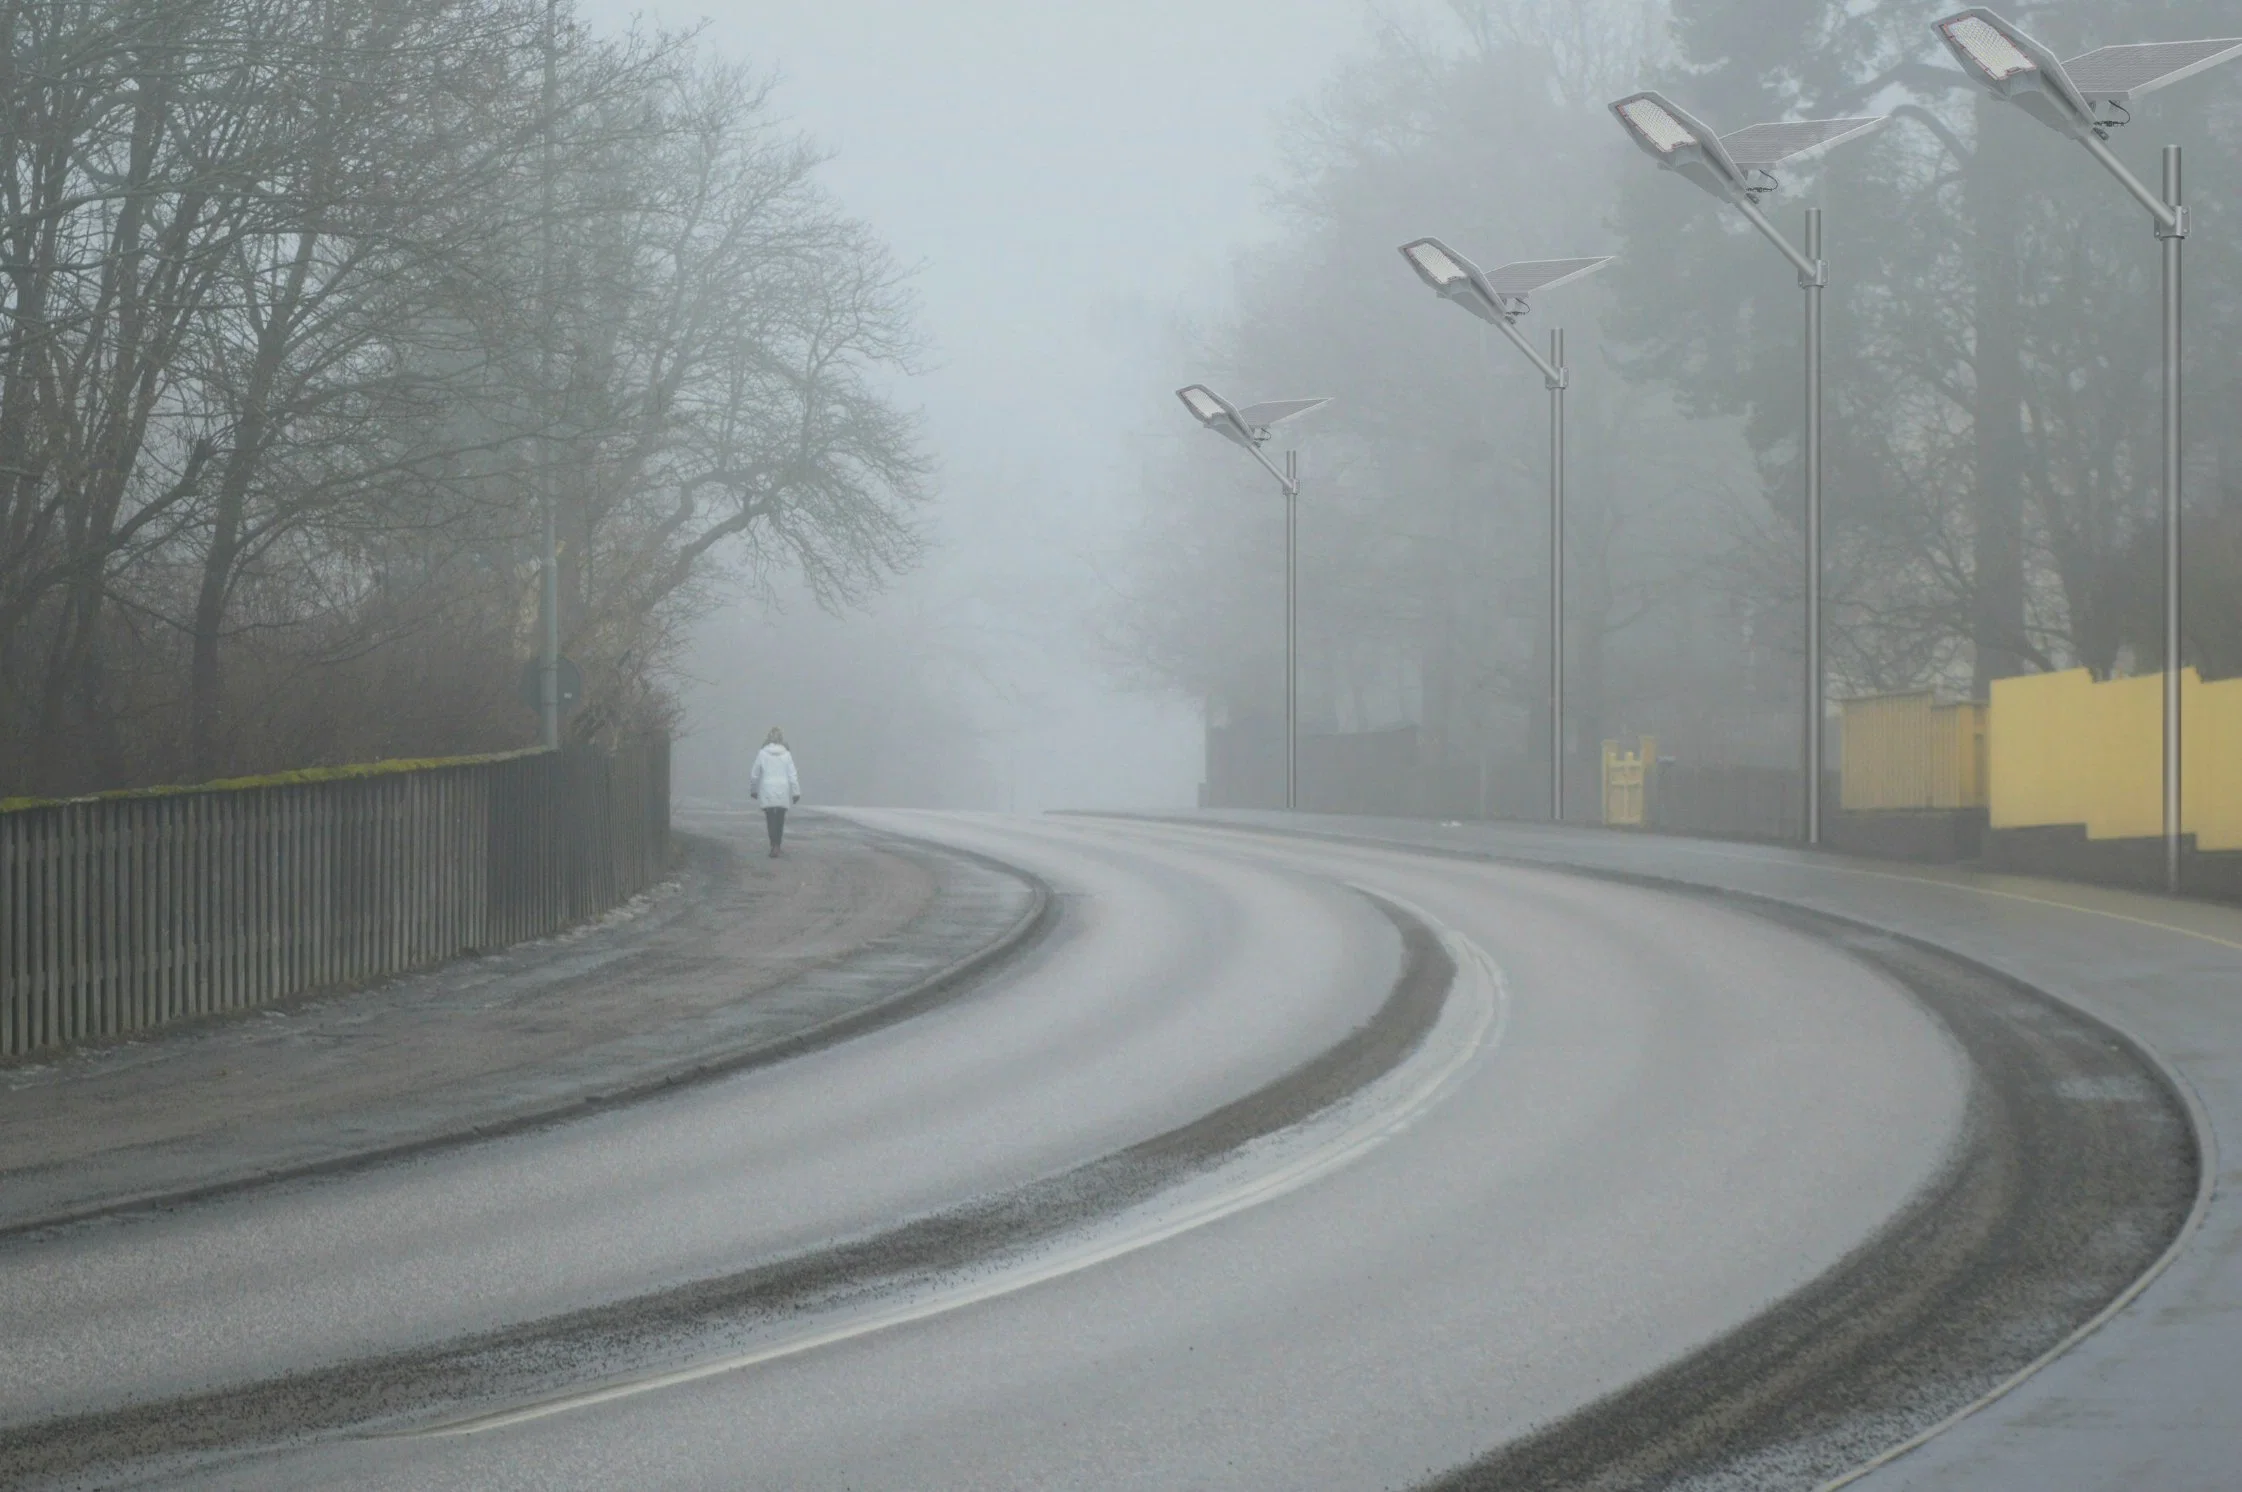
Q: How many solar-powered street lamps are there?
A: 4